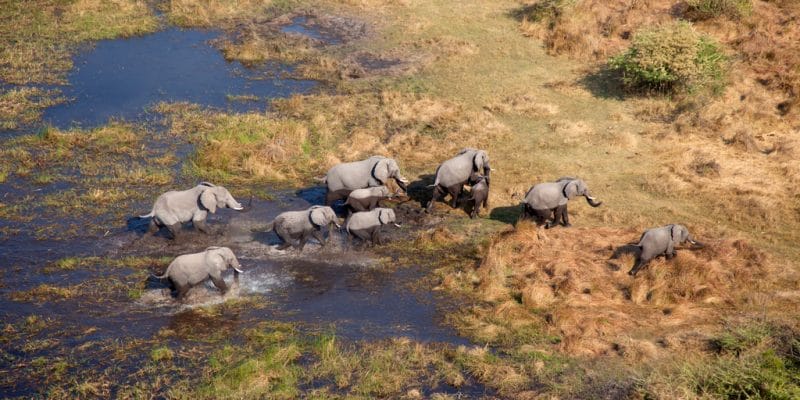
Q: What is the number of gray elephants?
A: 10